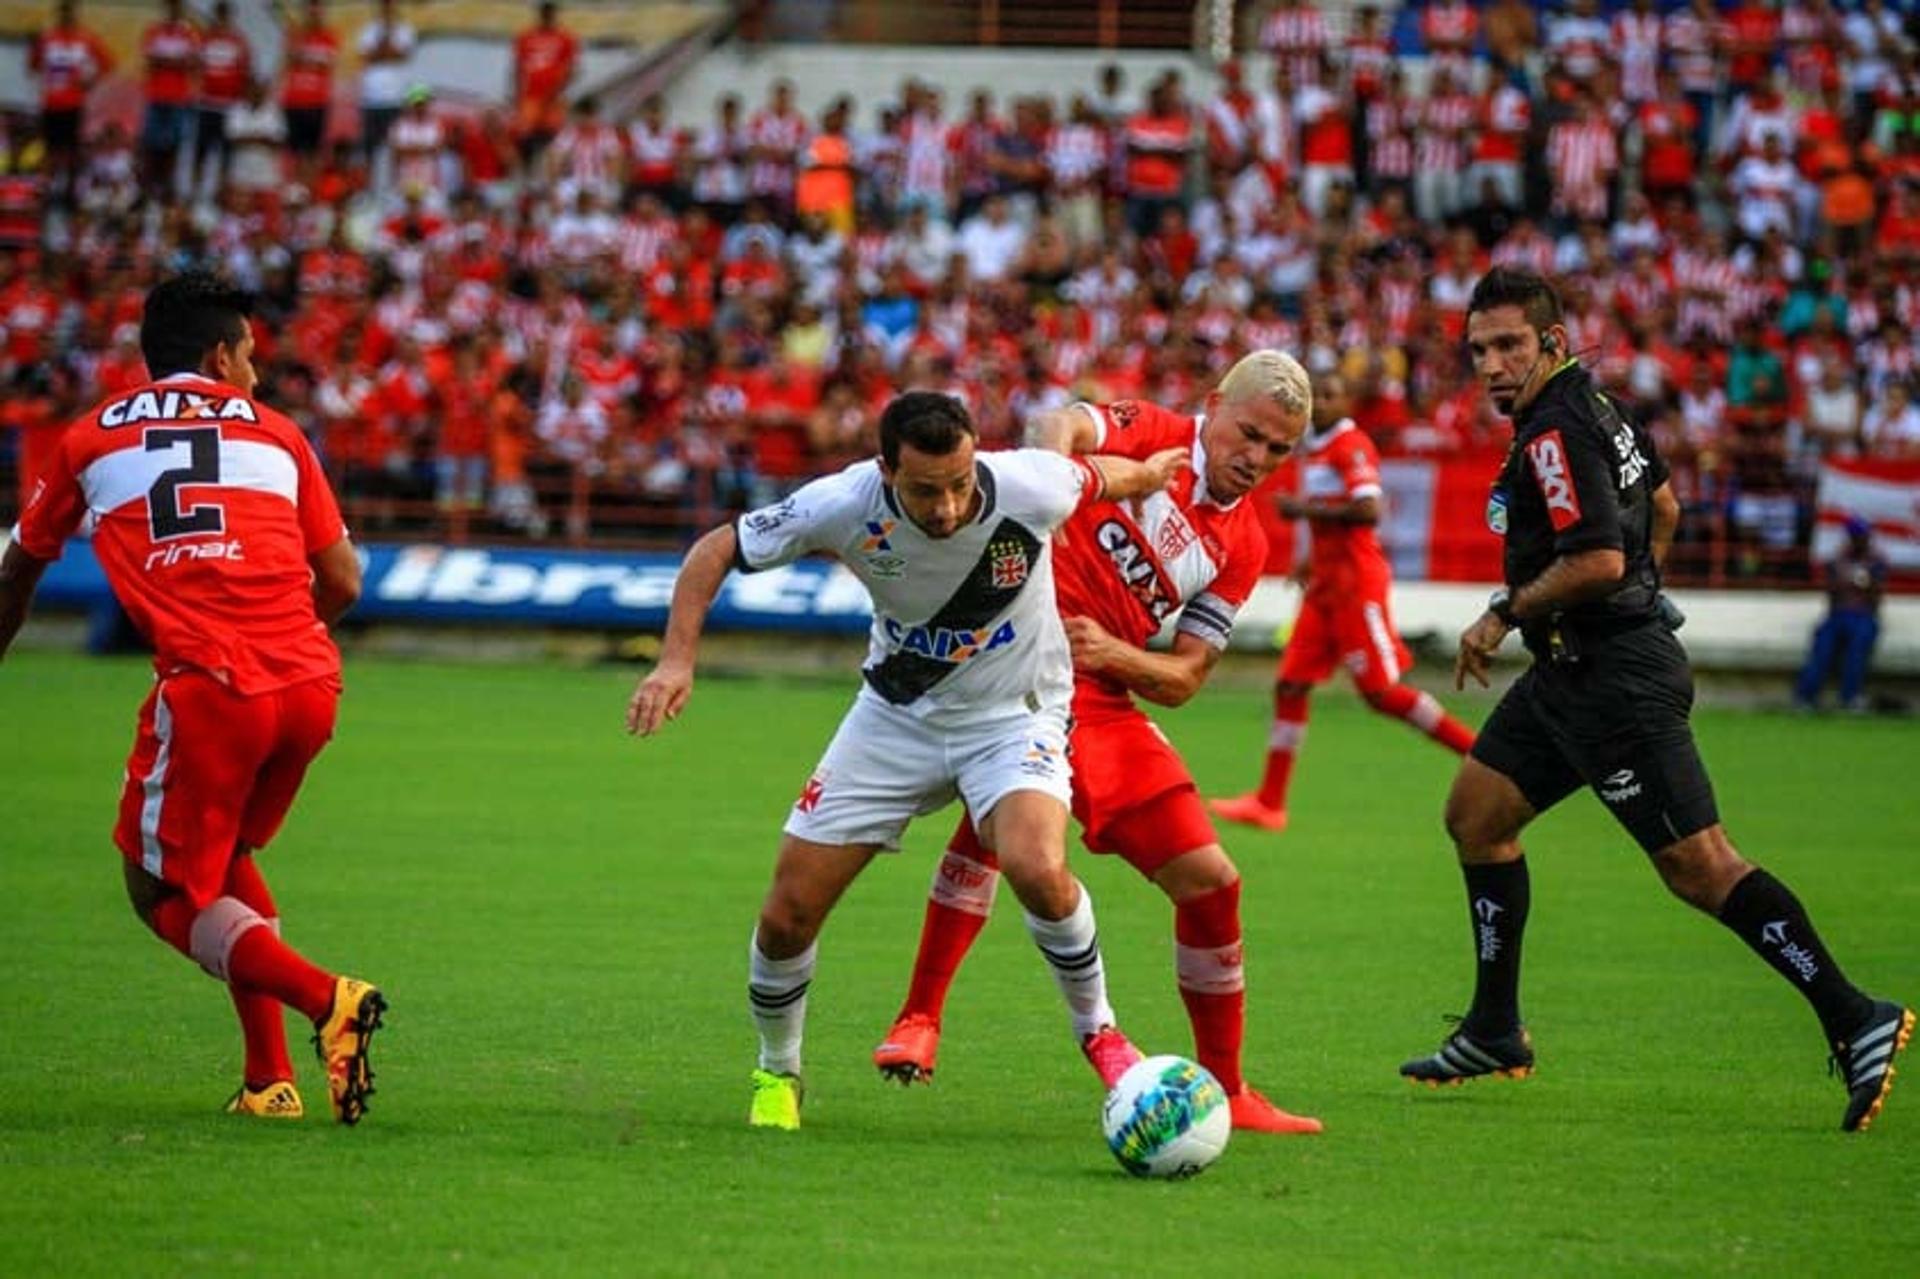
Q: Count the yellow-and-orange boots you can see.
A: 2